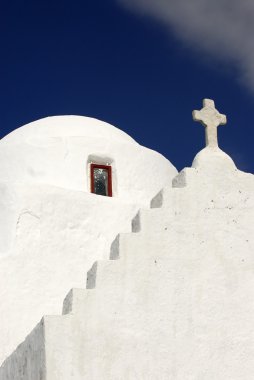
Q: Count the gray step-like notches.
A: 6